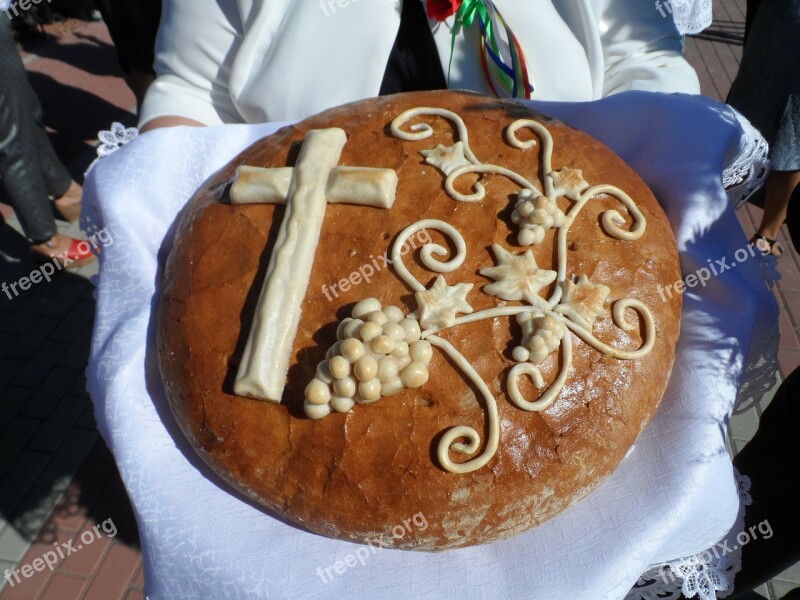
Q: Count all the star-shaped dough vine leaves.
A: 5